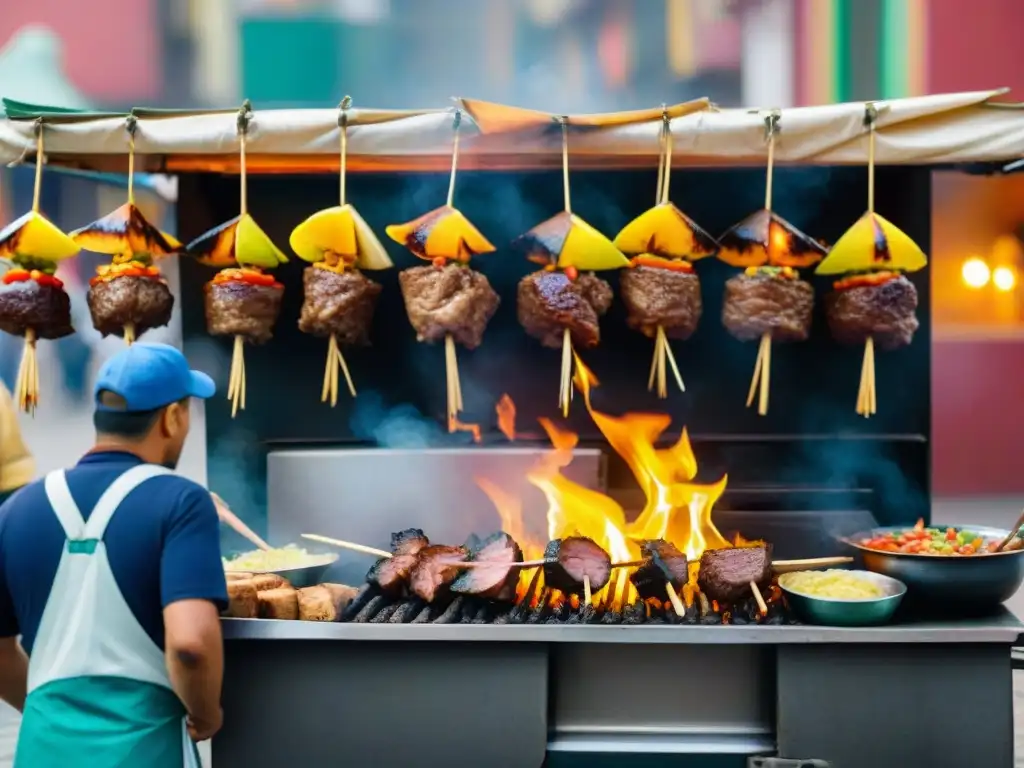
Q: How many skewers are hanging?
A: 9